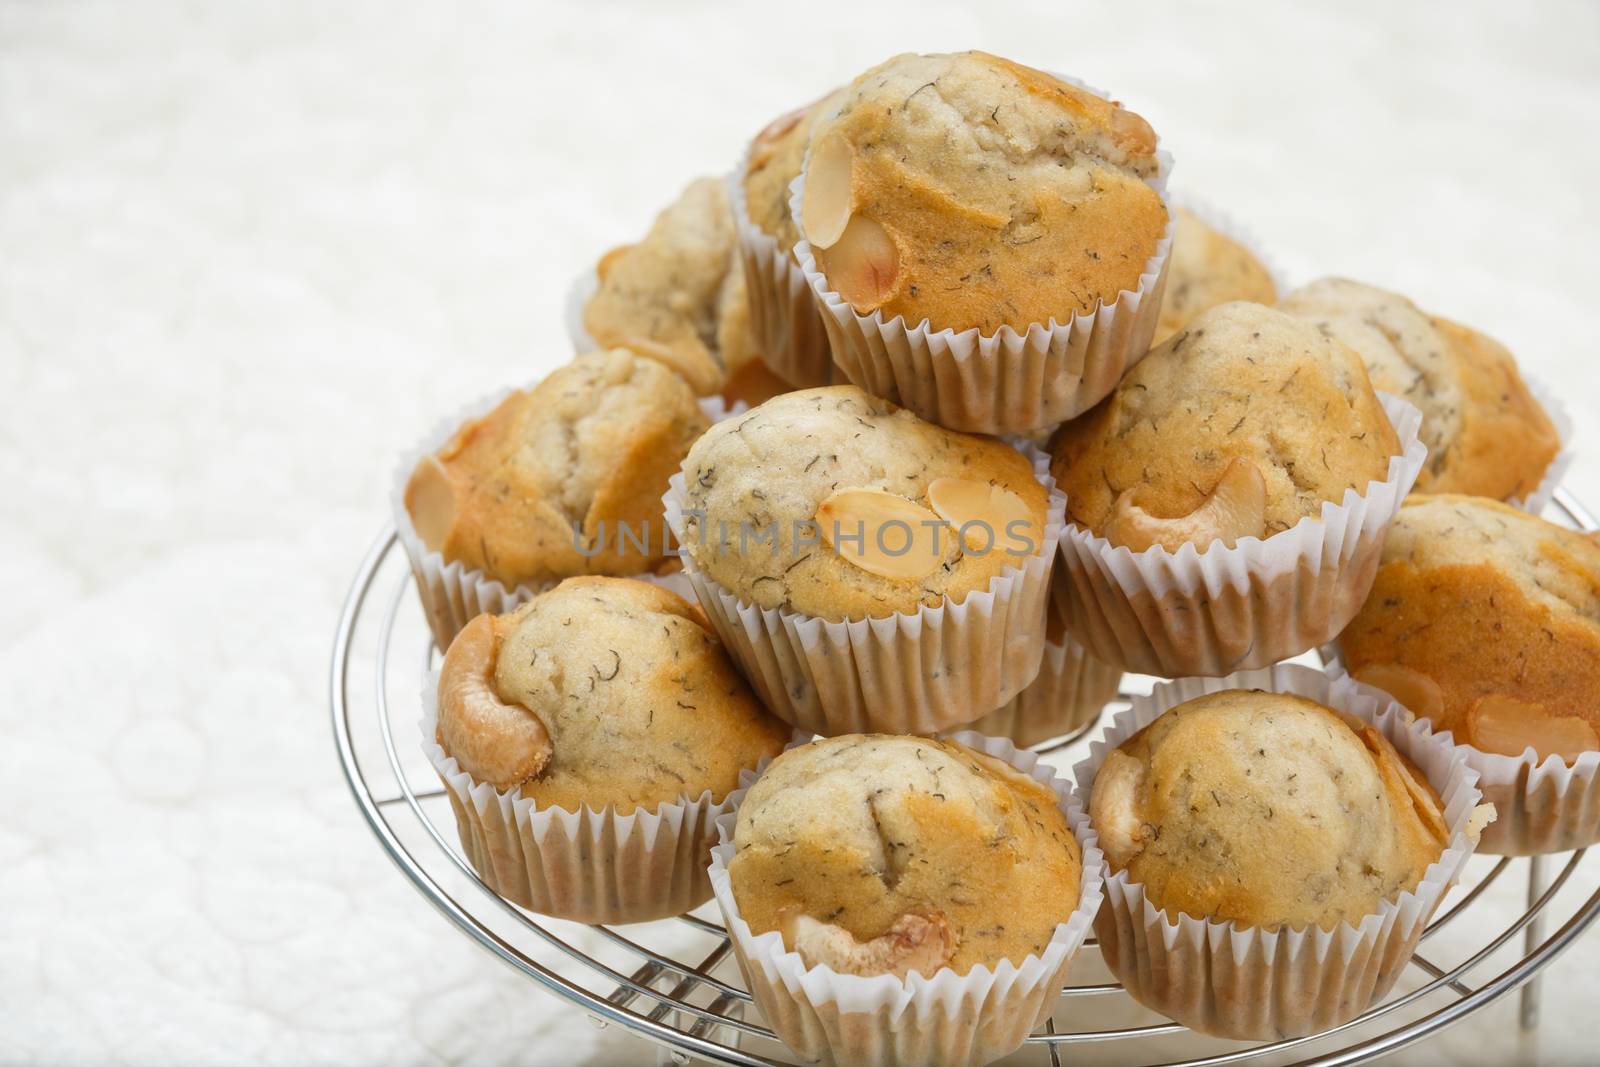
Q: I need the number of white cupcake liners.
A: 13